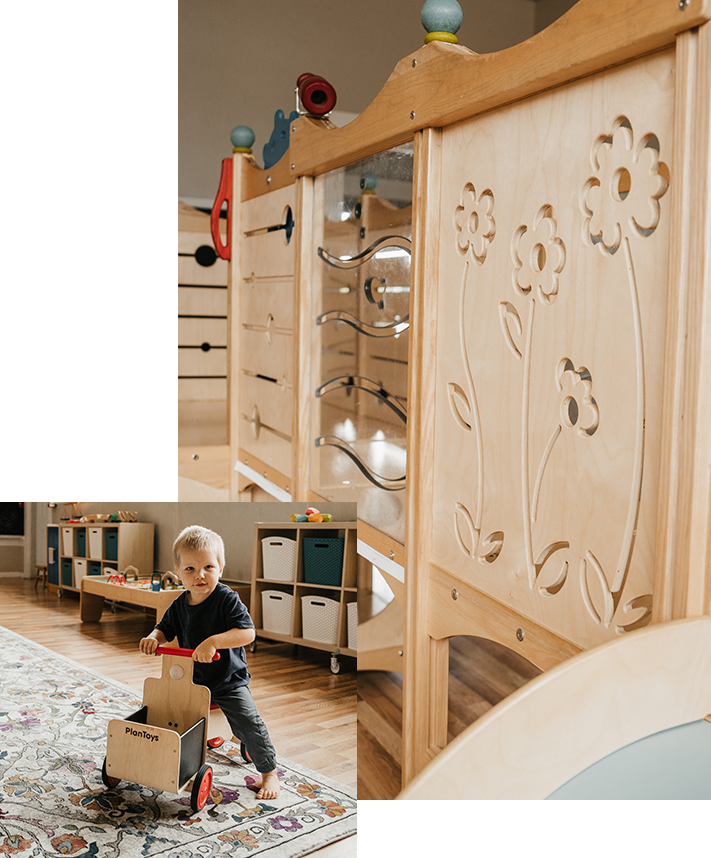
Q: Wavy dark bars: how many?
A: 4